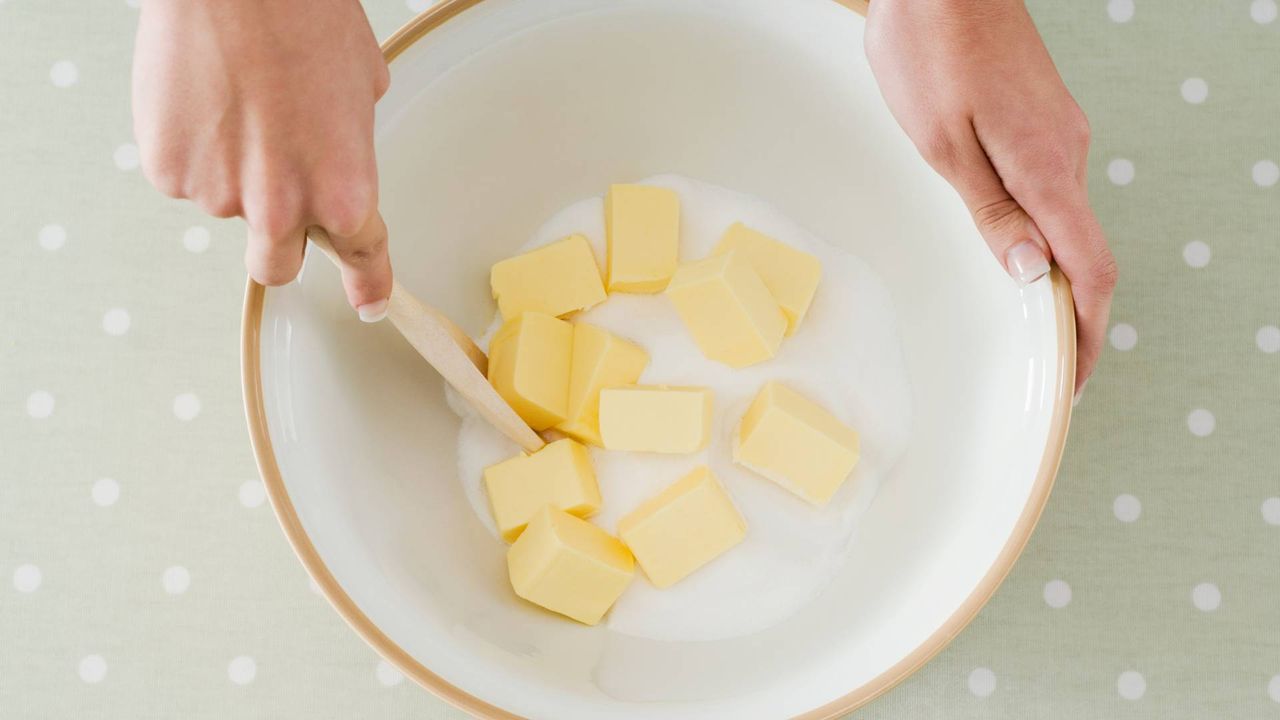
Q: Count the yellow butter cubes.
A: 11